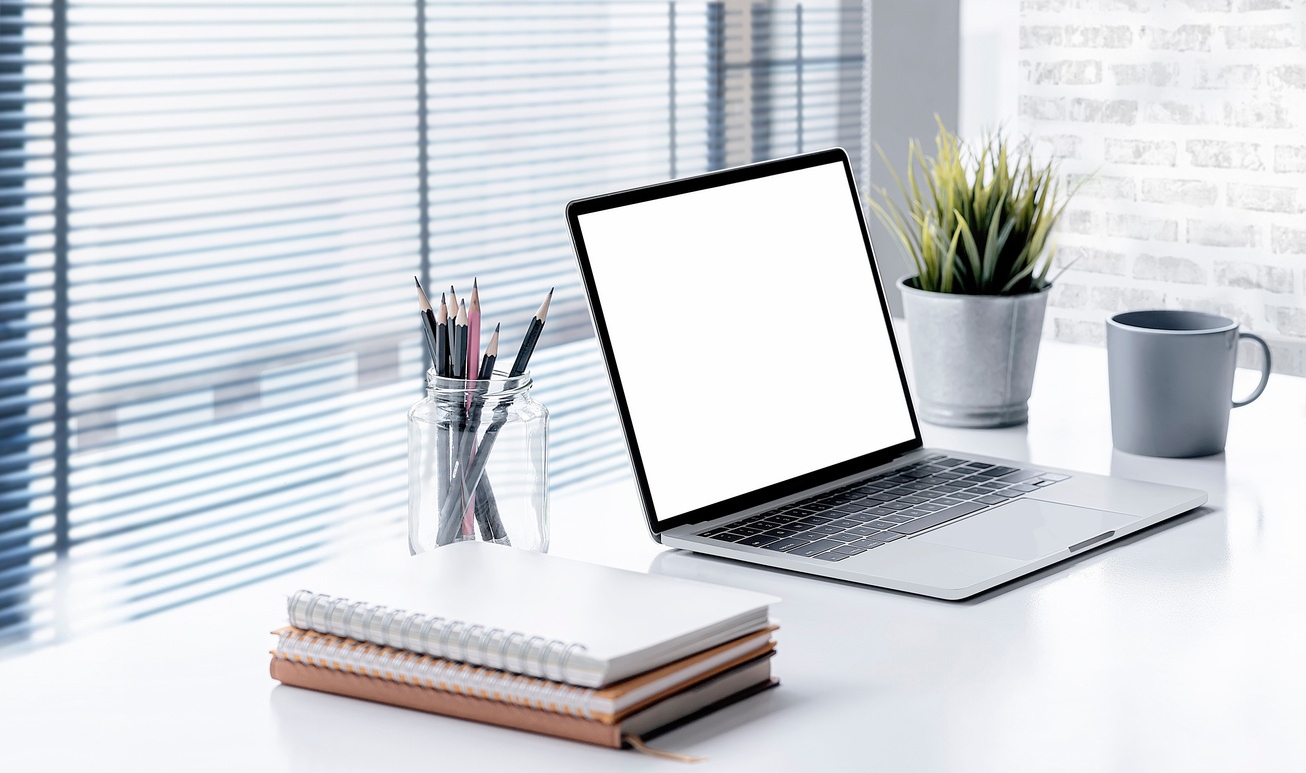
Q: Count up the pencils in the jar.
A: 7